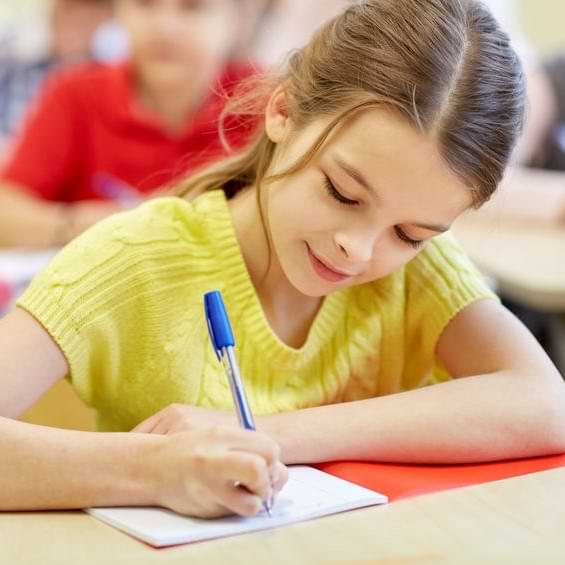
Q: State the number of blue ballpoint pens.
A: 1